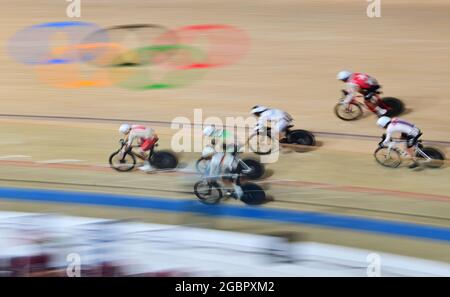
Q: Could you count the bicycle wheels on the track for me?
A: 12